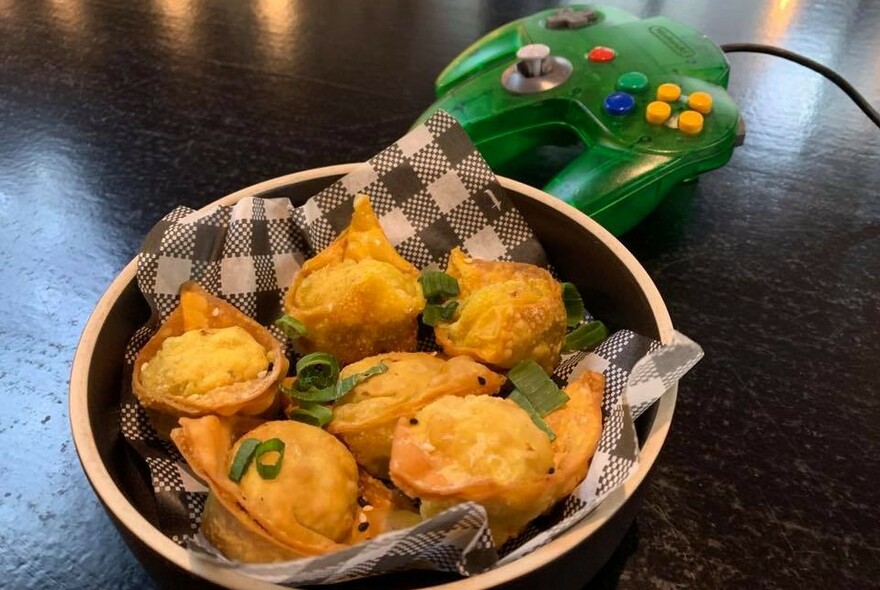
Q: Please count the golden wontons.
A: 6